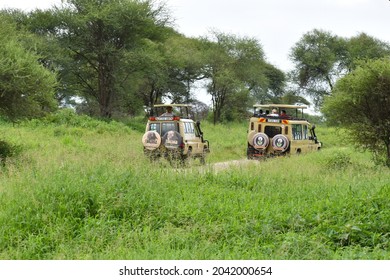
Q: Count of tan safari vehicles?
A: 2